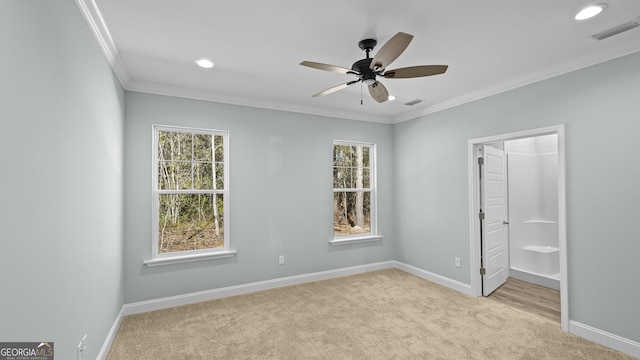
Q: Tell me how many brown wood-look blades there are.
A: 5